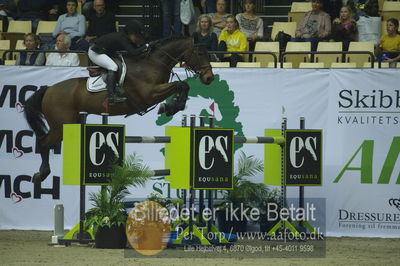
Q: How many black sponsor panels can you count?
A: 3